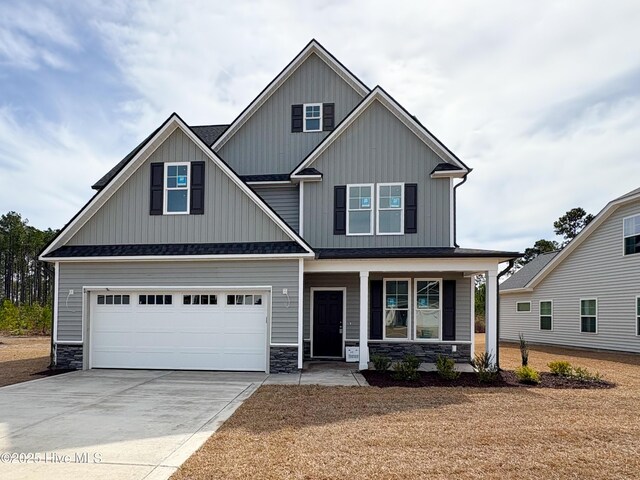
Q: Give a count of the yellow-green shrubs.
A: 2